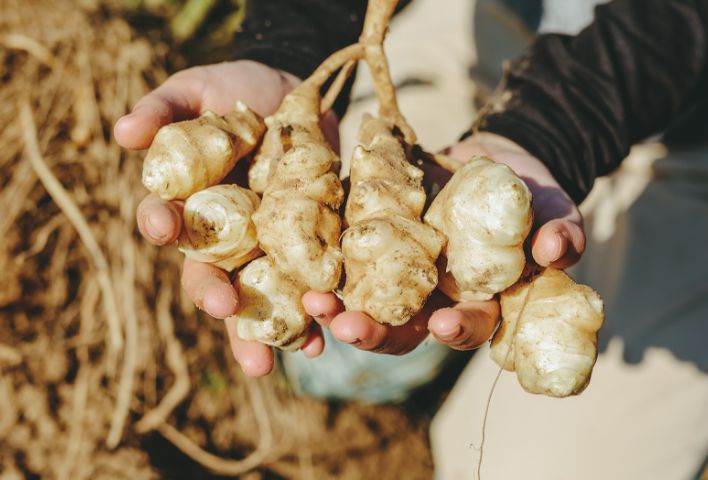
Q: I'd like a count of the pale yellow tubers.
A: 7